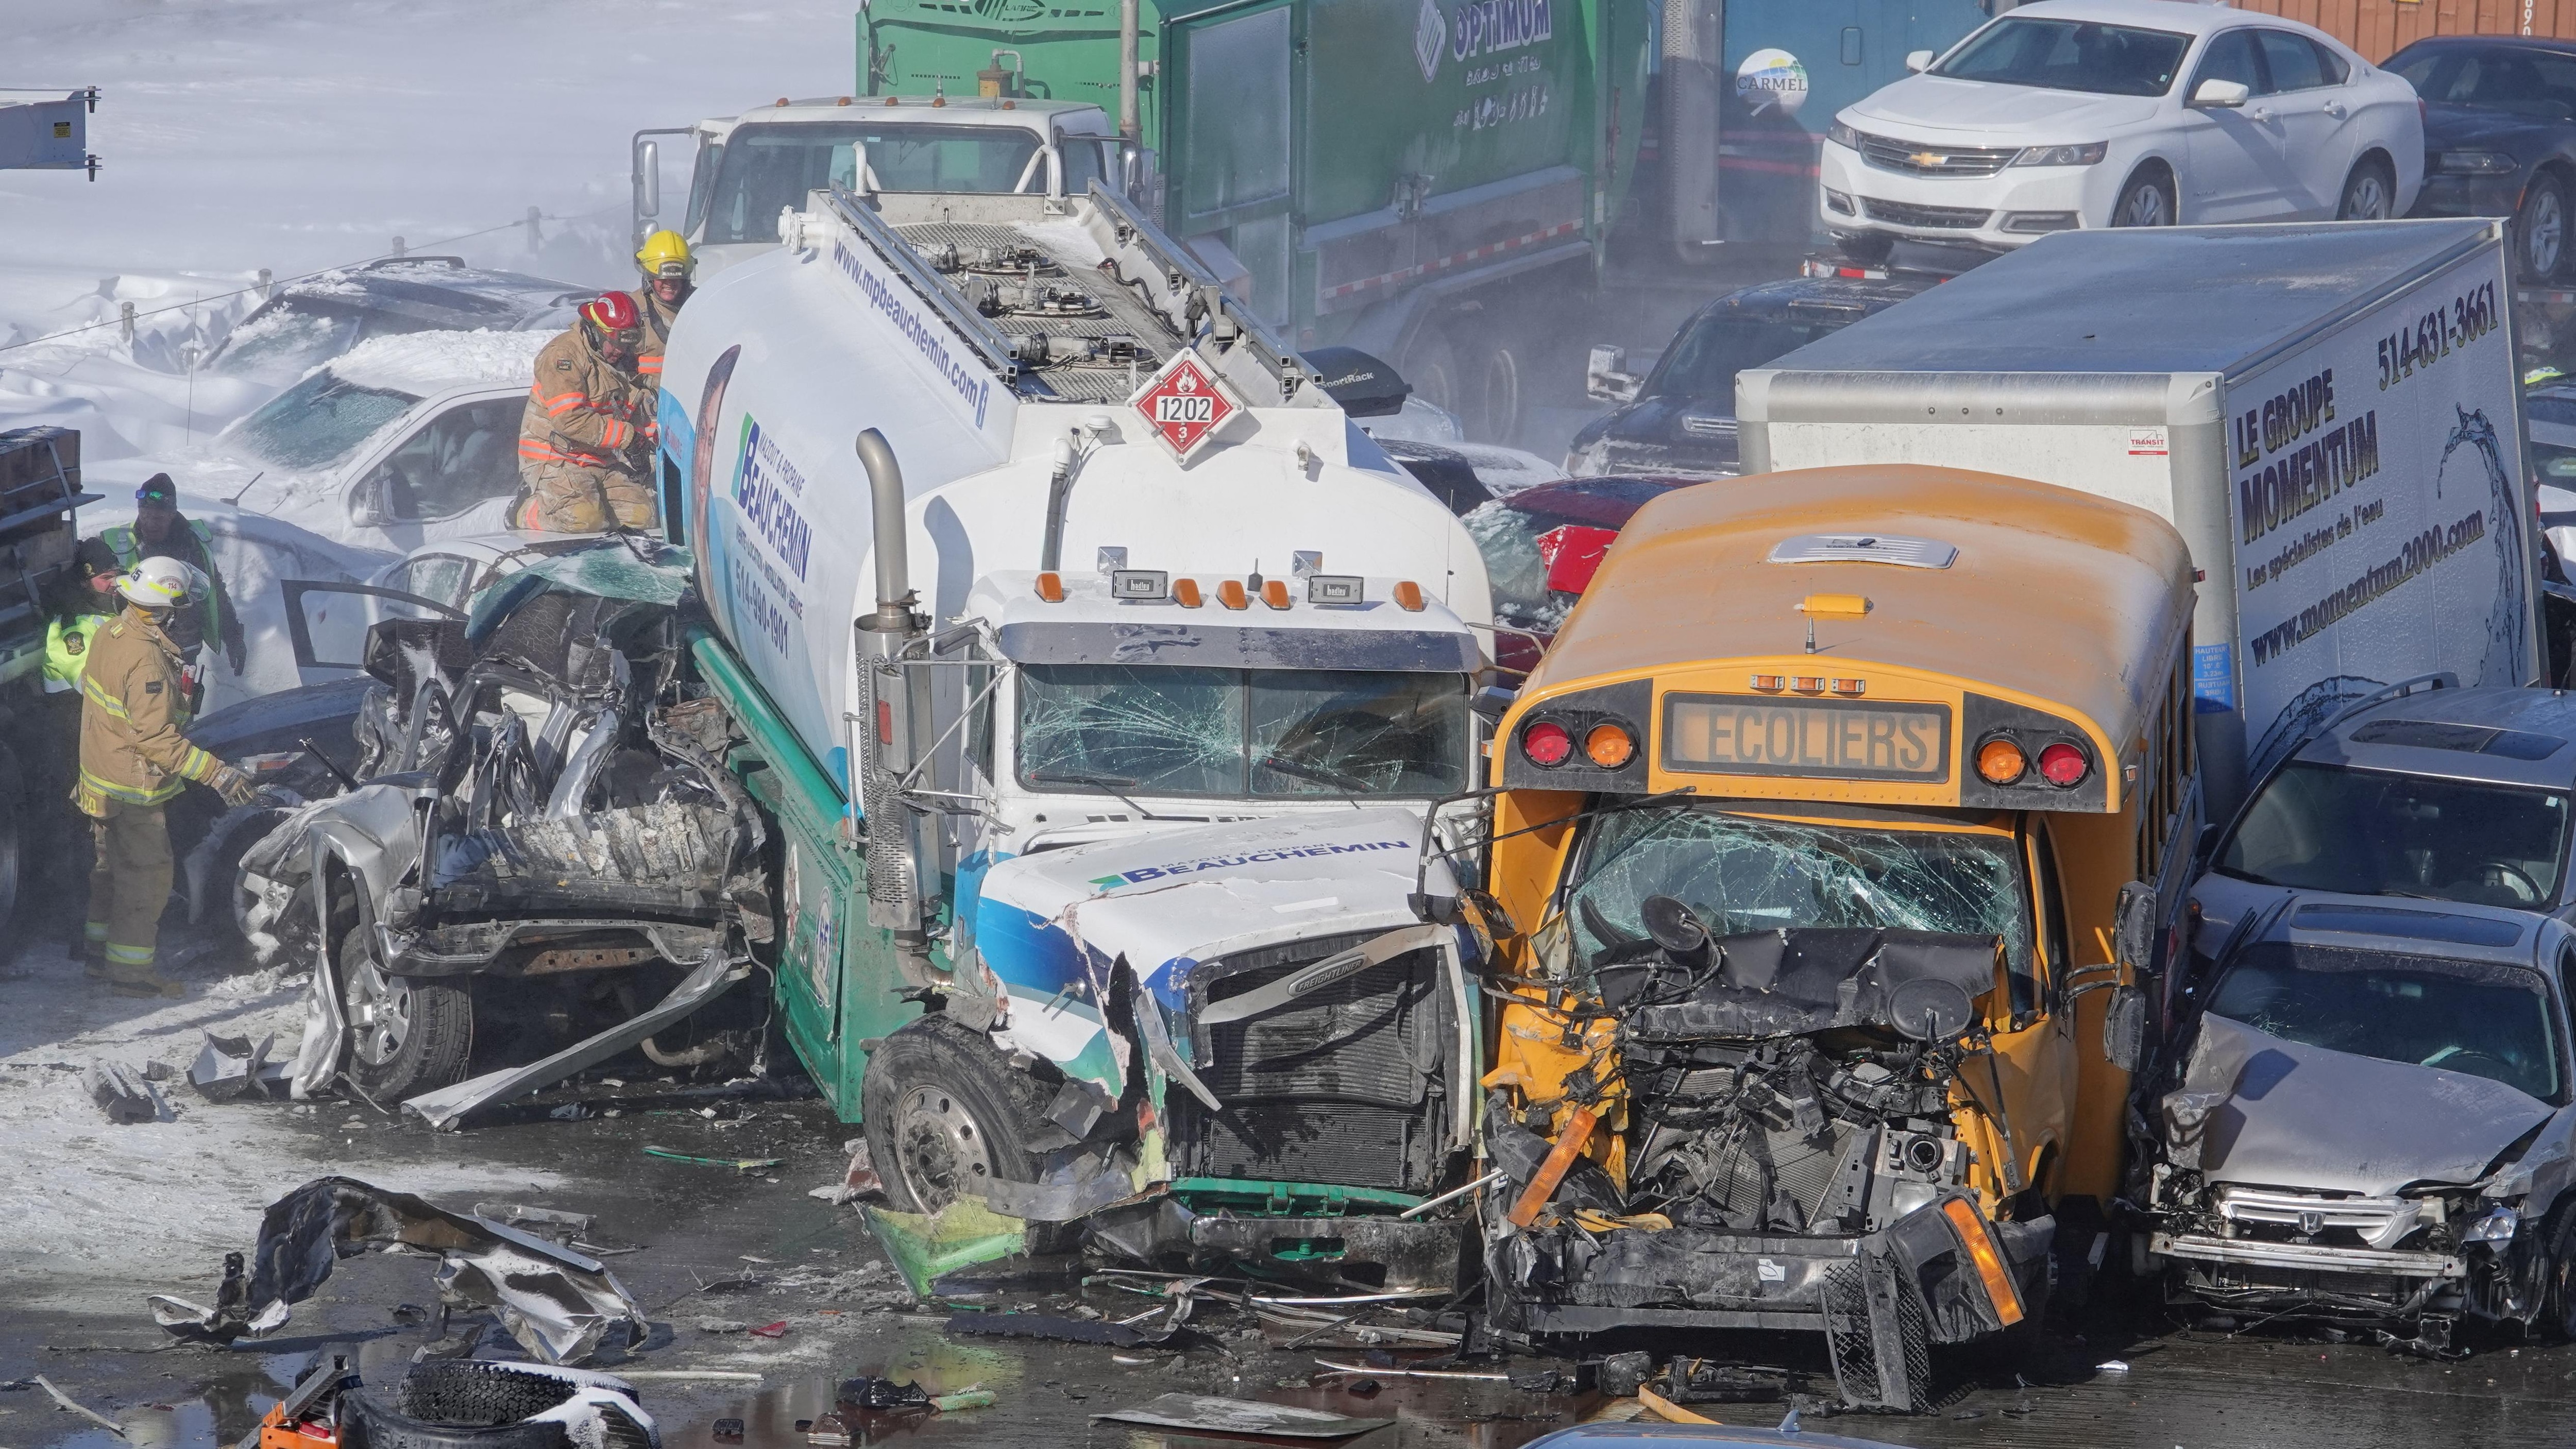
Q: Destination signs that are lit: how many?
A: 0